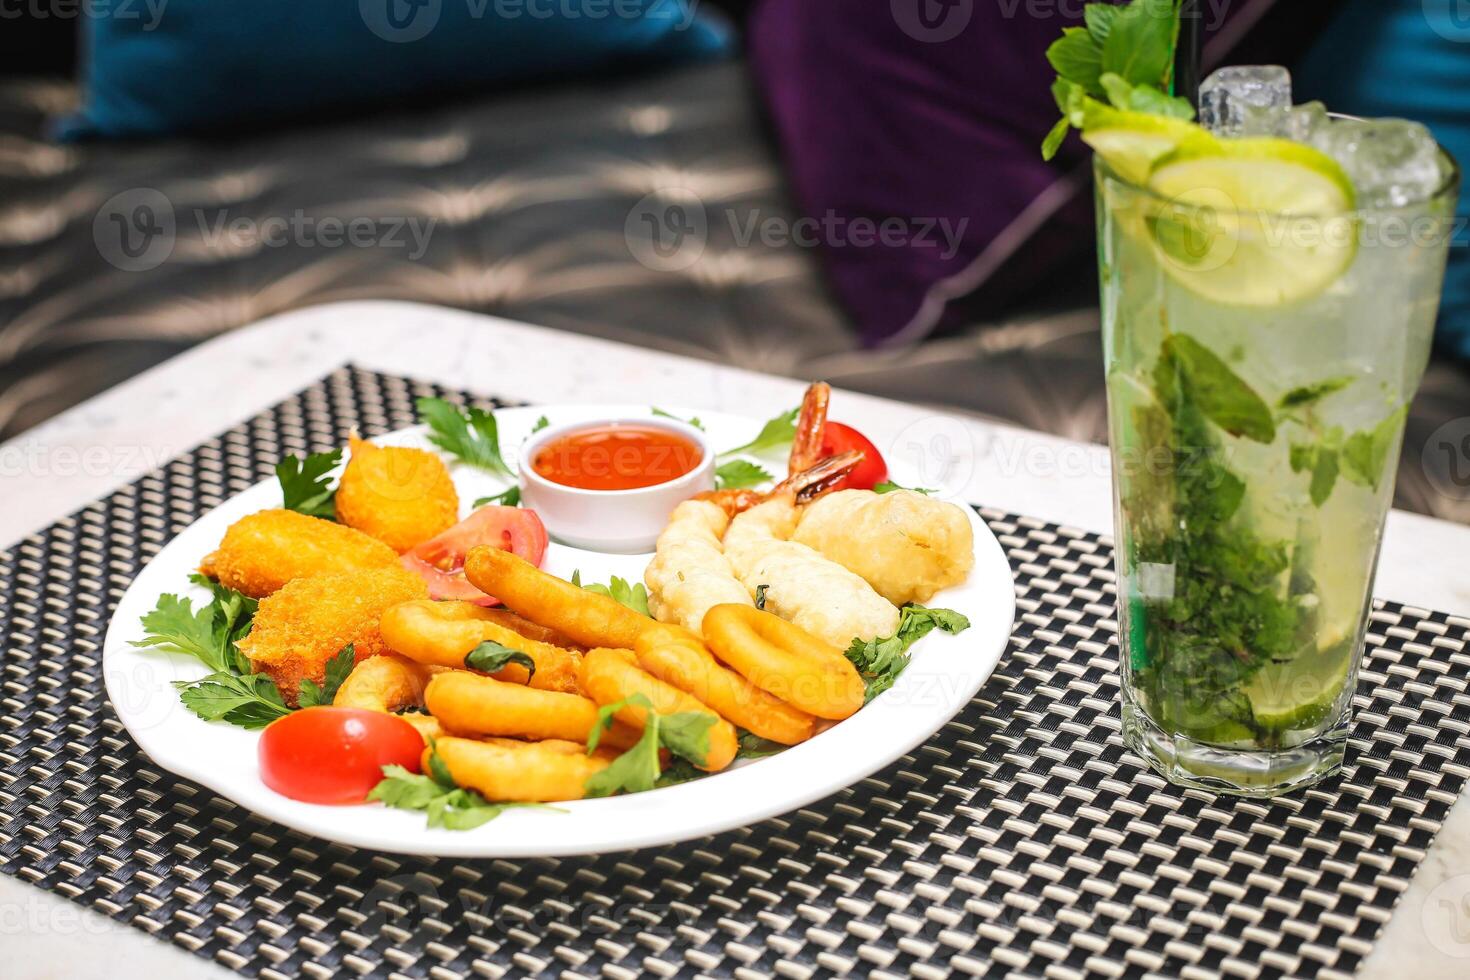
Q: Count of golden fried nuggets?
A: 3